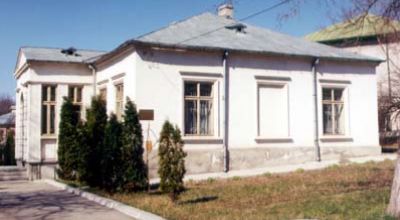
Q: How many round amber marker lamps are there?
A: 0